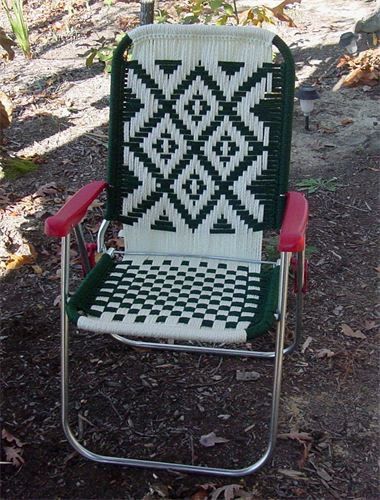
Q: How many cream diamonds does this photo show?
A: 4